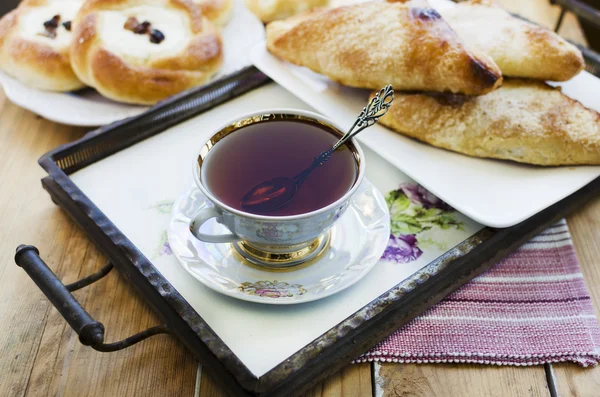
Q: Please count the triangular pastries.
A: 3